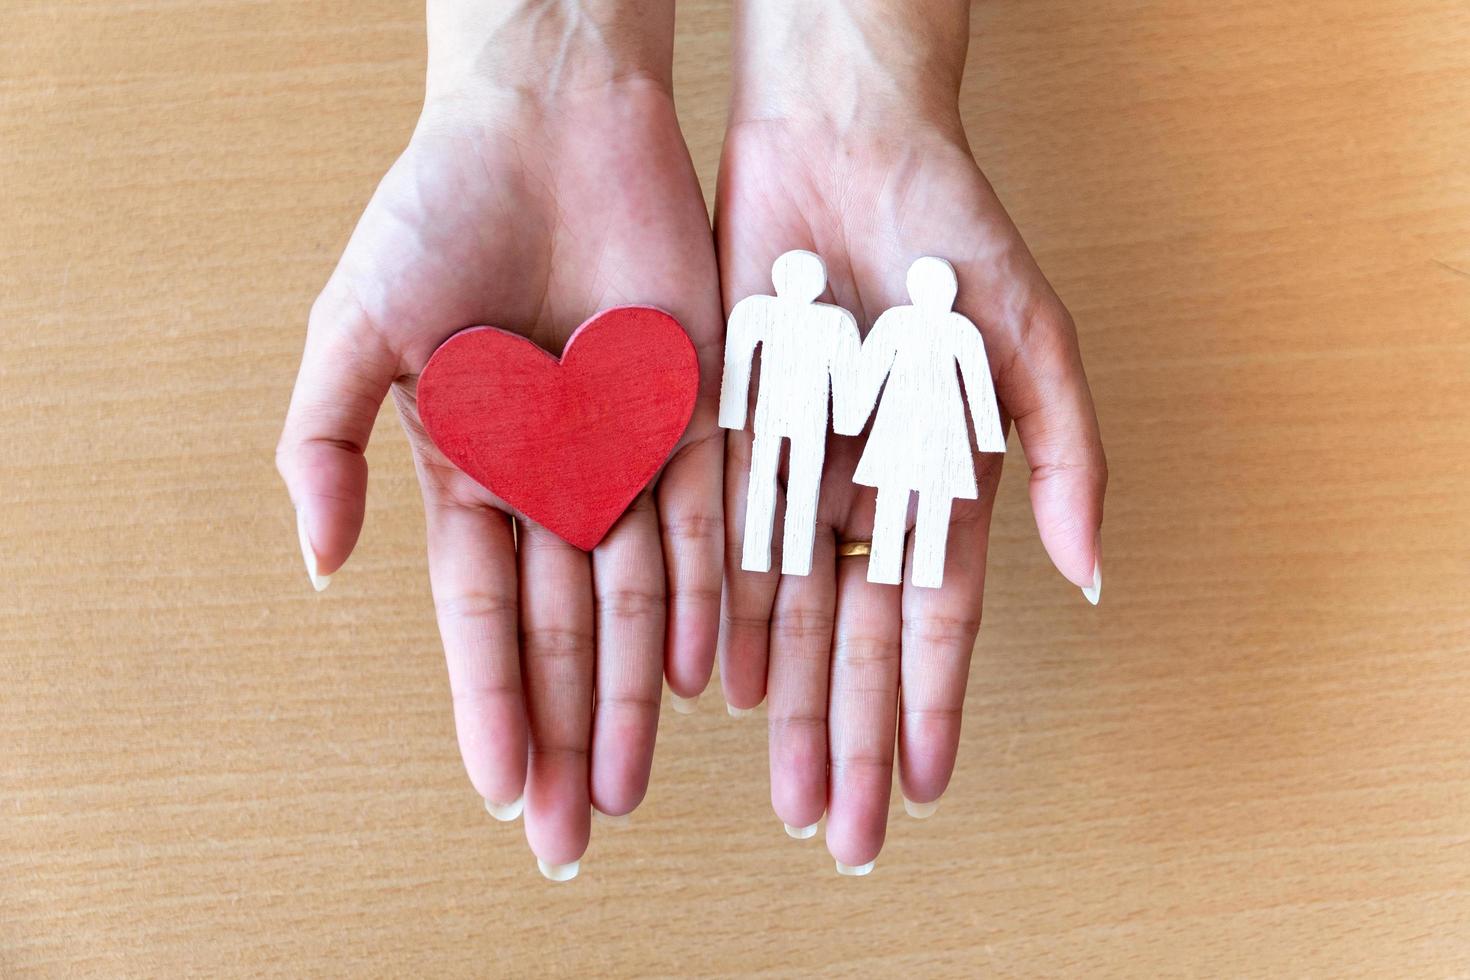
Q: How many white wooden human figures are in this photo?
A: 2